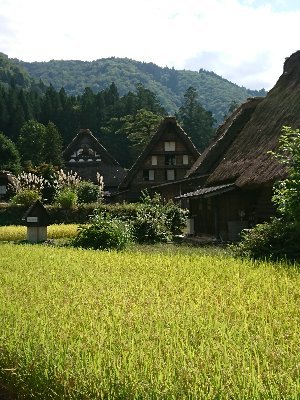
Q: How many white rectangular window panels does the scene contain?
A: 5